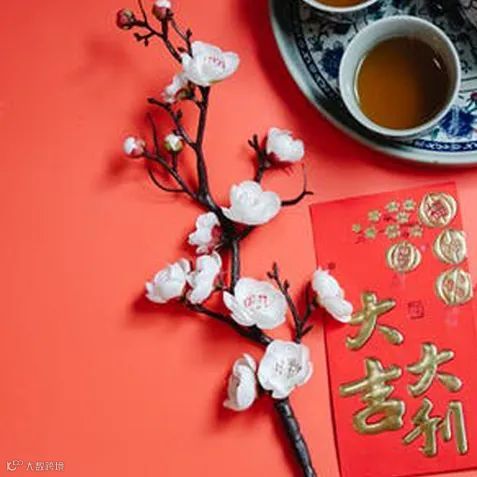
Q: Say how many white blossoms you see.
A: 11